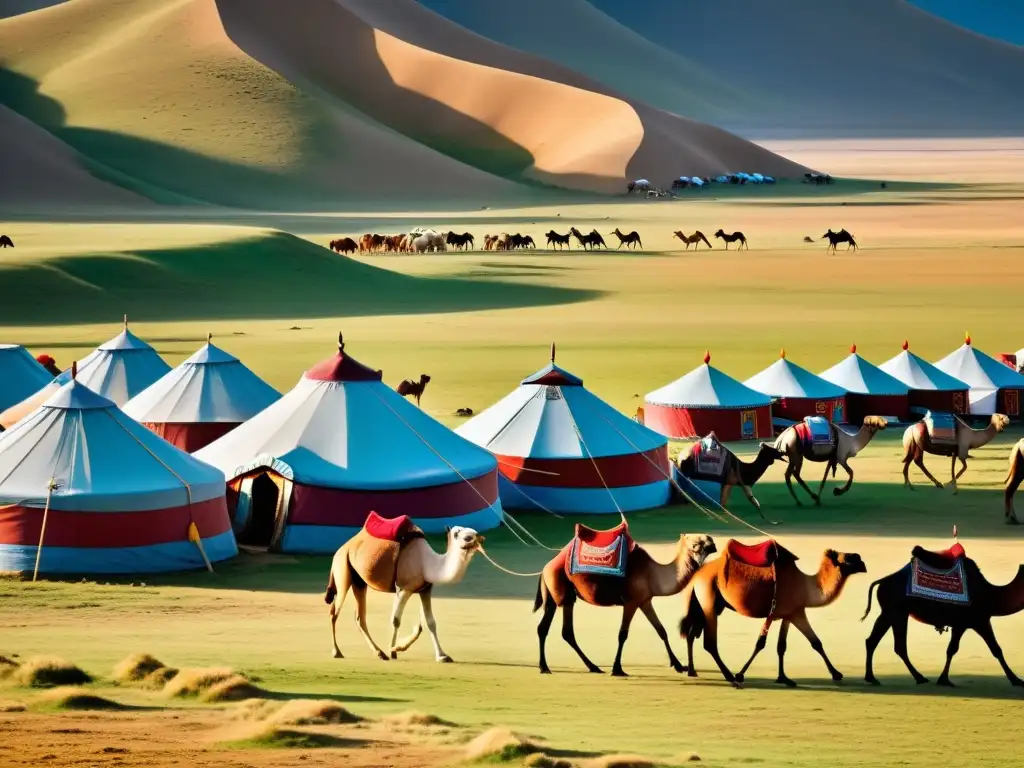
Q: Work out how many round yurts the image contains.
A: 11